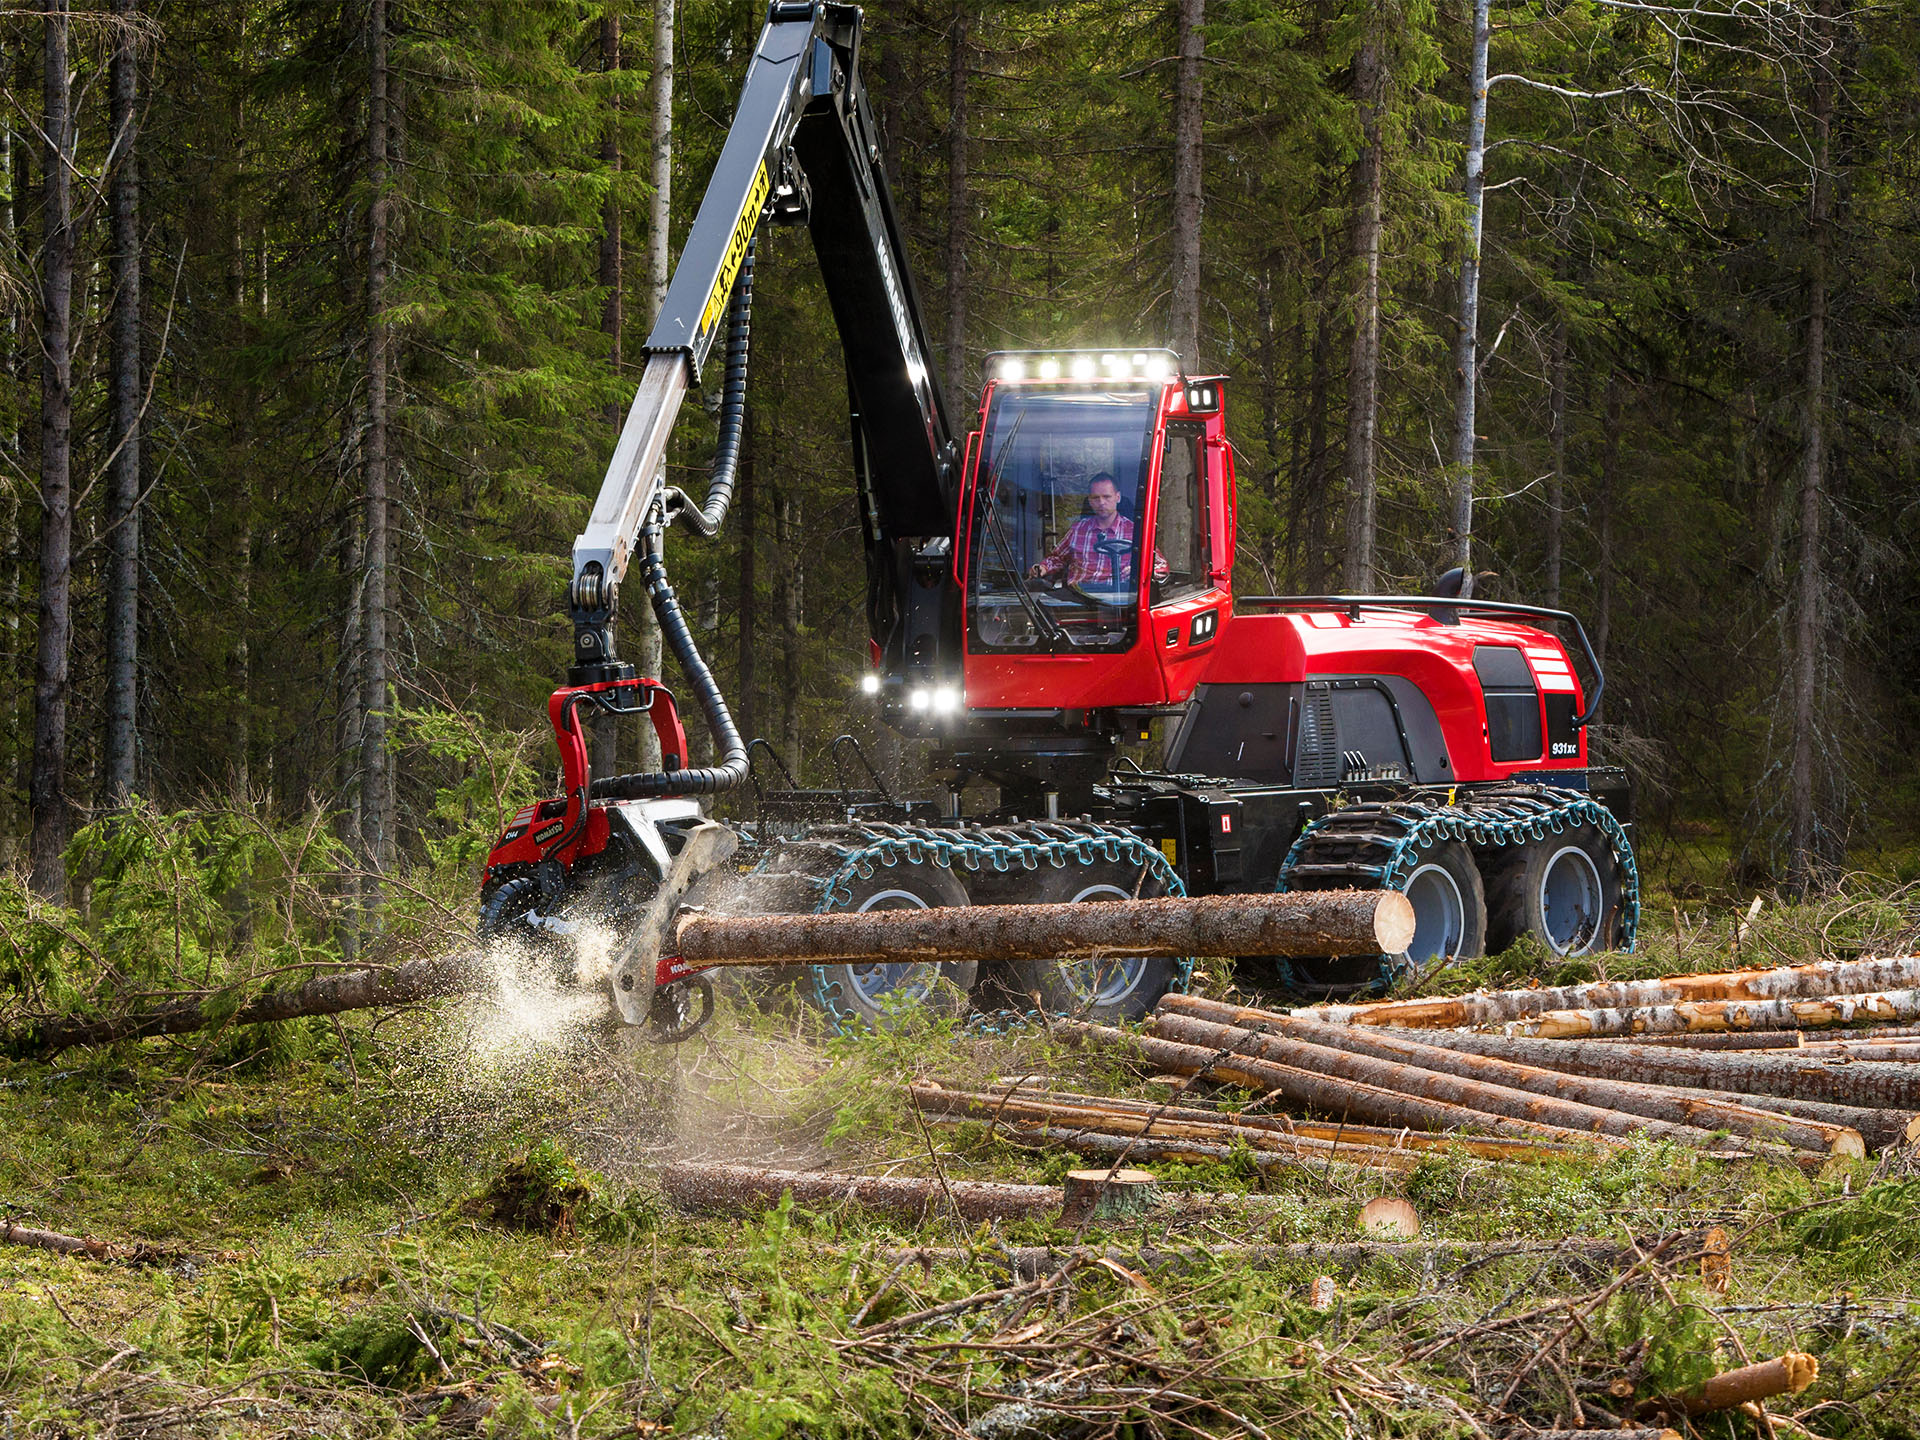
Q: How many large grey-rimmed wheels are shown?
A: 4